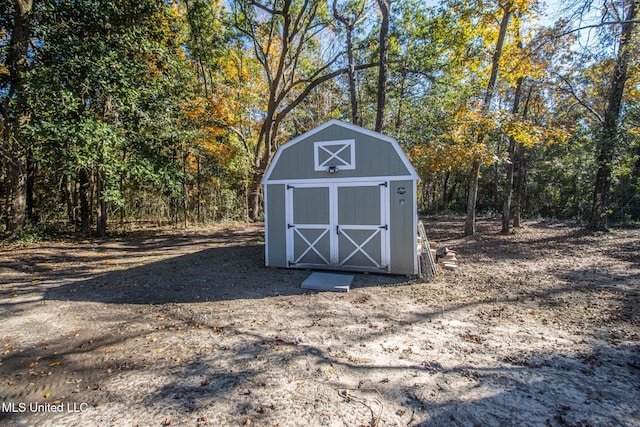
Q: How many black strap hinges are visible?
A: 6